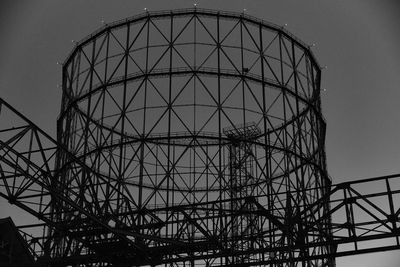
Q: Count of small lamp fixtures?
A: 11